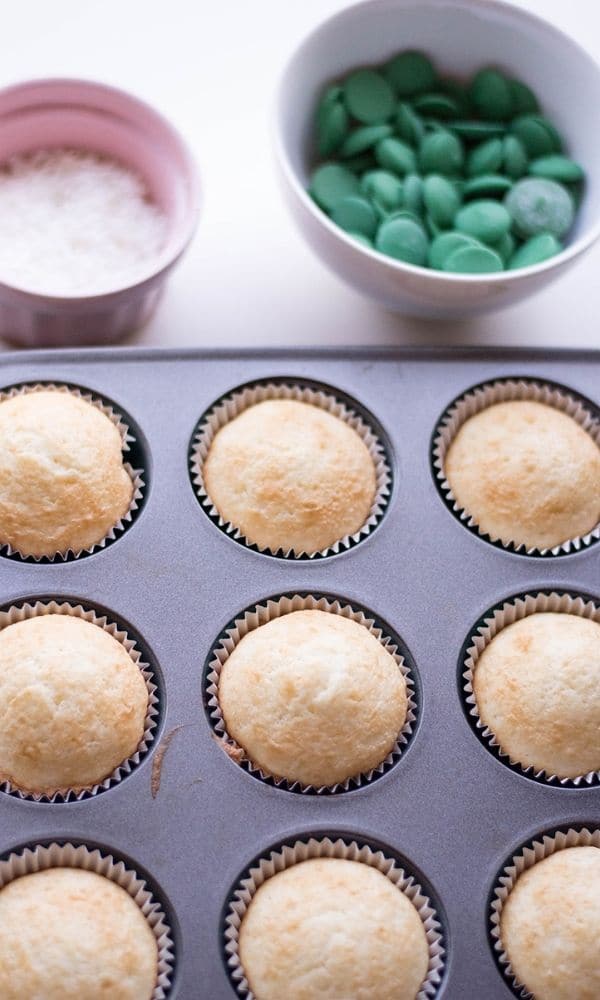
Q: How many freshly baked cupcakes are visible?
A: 9